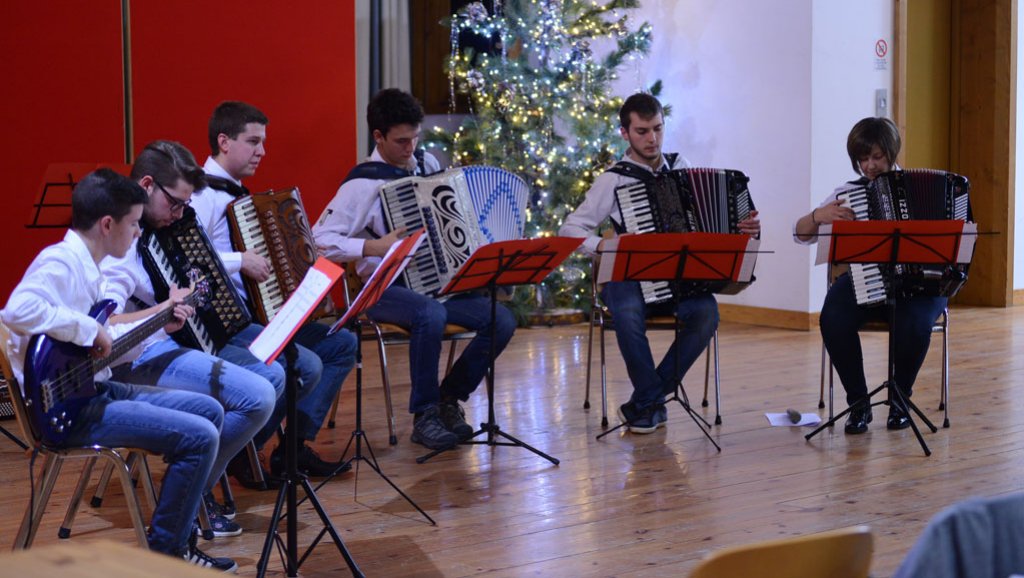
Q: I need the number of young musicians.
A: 6